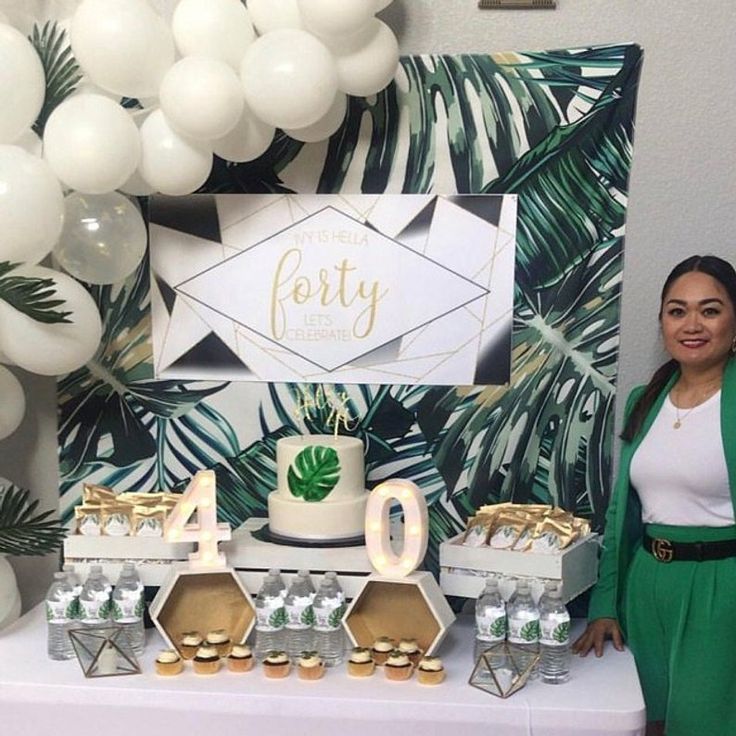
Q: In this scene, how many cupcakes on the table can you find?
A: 12